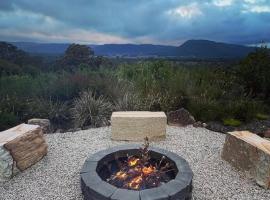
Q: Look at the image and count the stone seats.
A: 3